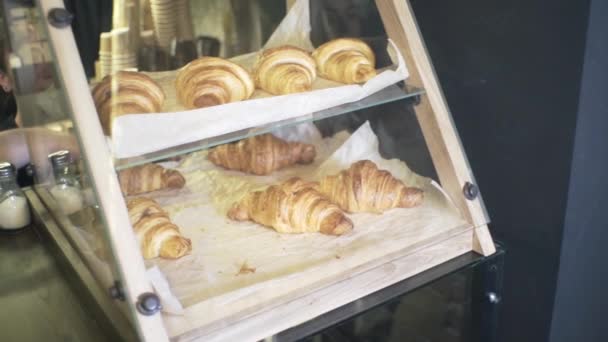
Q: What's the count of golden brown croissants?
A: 9